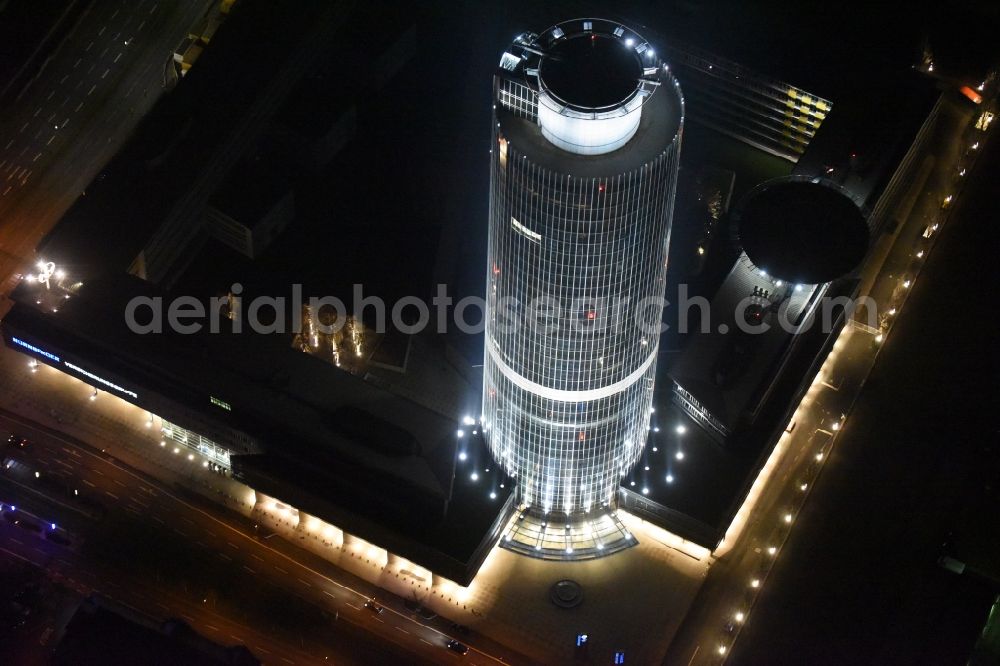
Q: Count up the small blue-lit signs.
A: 2